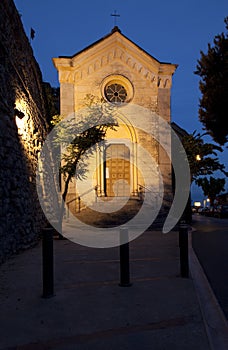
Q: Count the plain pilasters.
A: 2